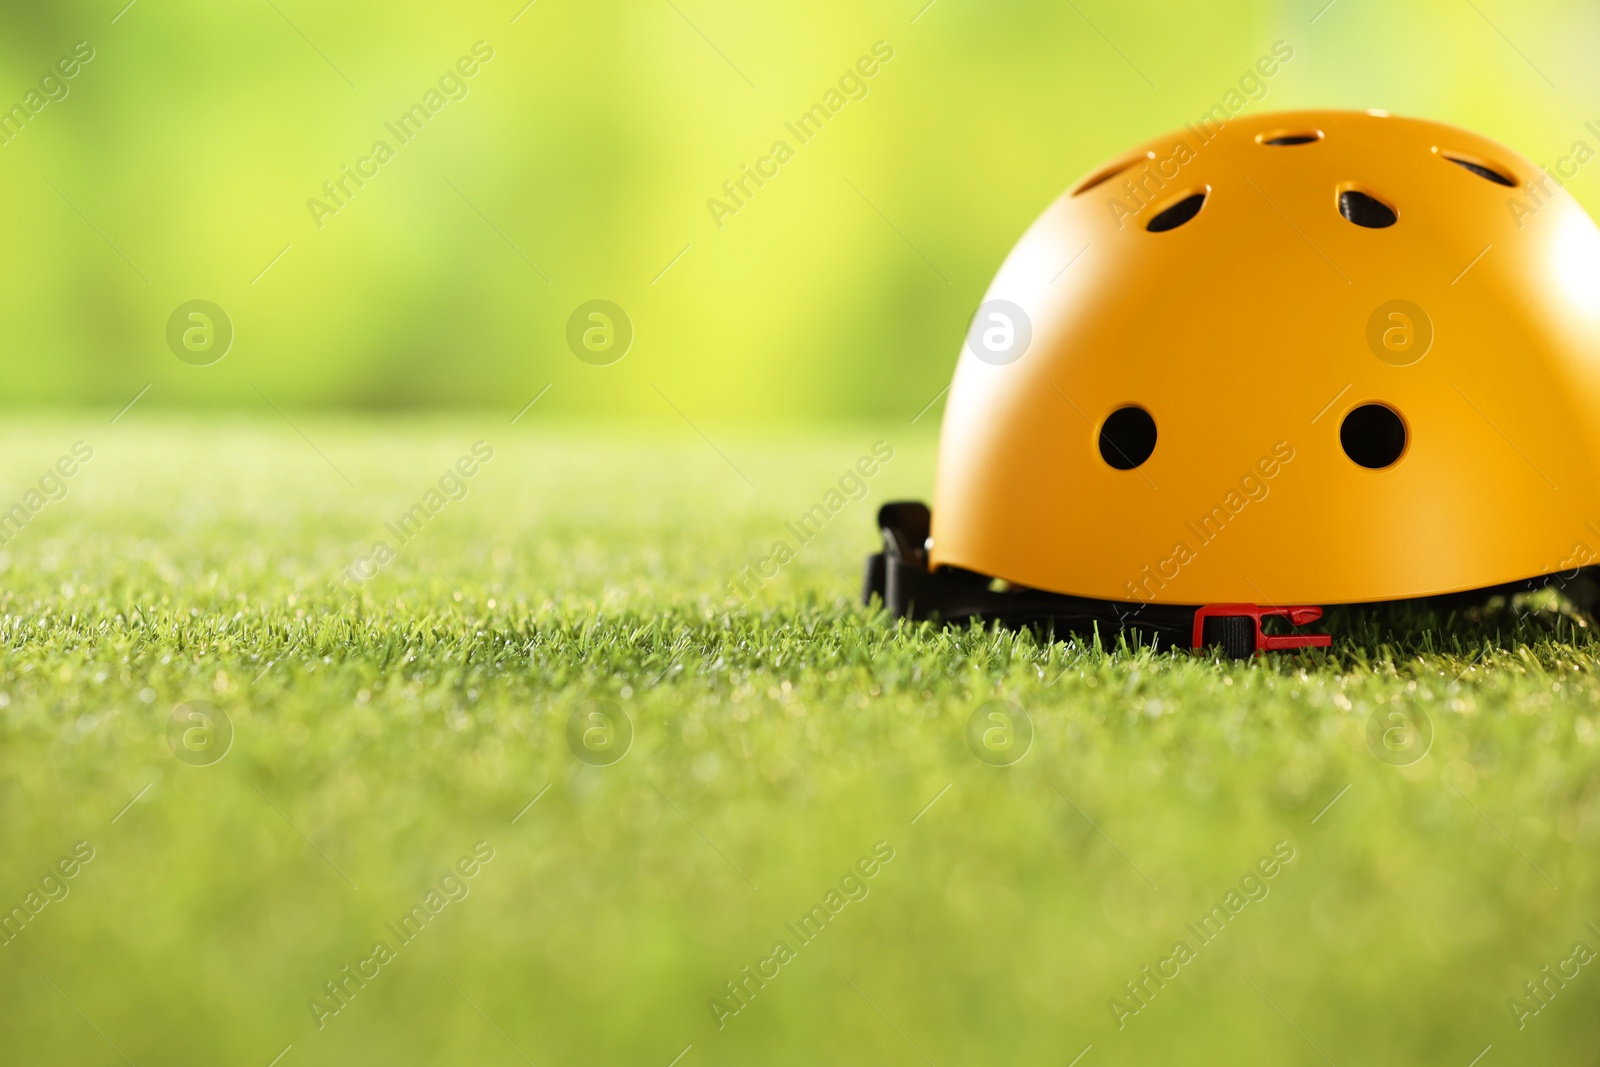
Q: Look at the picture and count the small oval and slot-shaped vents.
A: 5